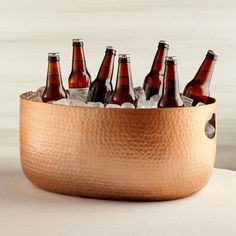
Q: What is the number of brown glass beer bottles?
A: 7